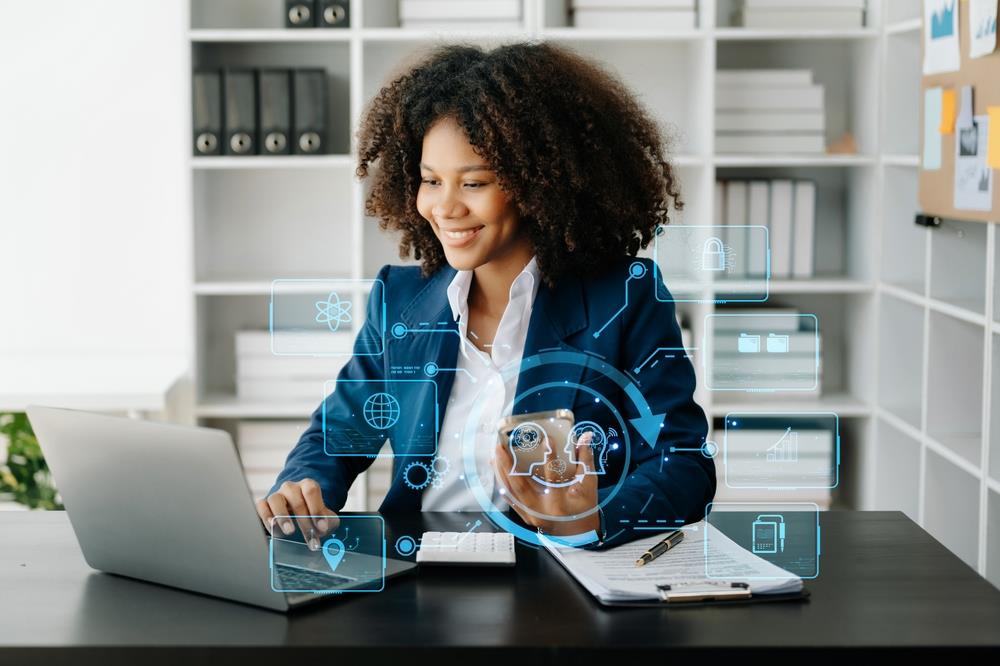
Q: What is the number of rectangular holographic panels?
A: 7